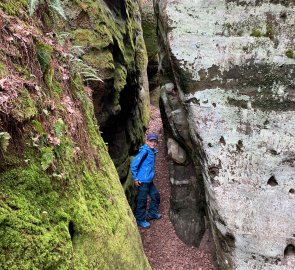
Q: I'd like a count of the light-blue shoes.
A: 2